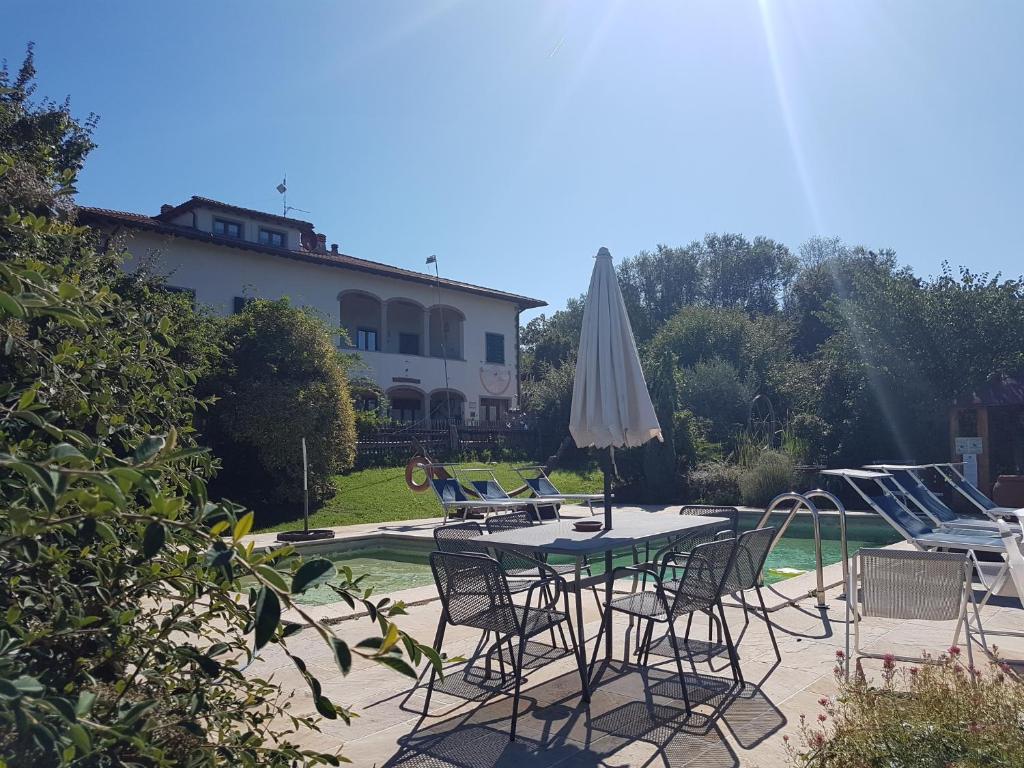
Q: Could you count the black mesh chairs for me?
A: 6